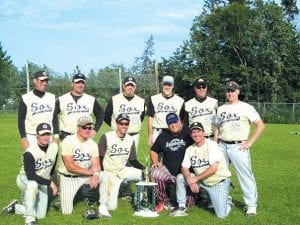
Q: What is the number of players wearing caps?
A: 11